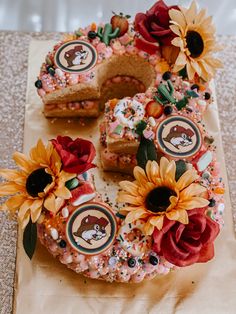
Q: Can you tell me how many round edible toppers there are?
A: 3